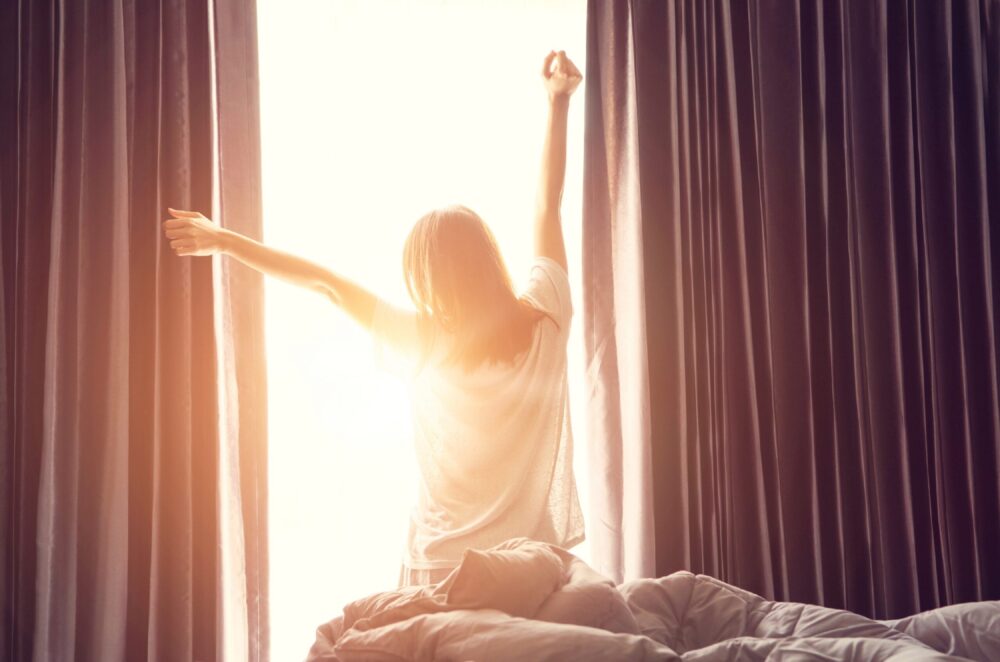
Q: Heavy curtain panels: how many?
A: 2